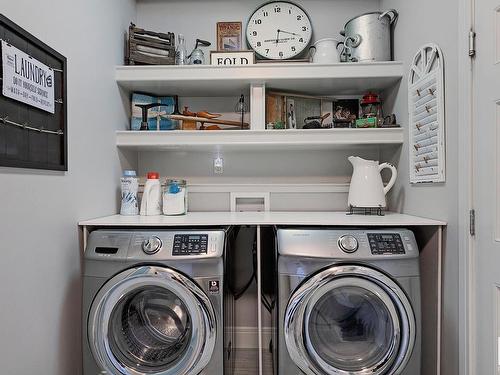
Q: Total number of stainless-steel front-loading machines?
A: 2